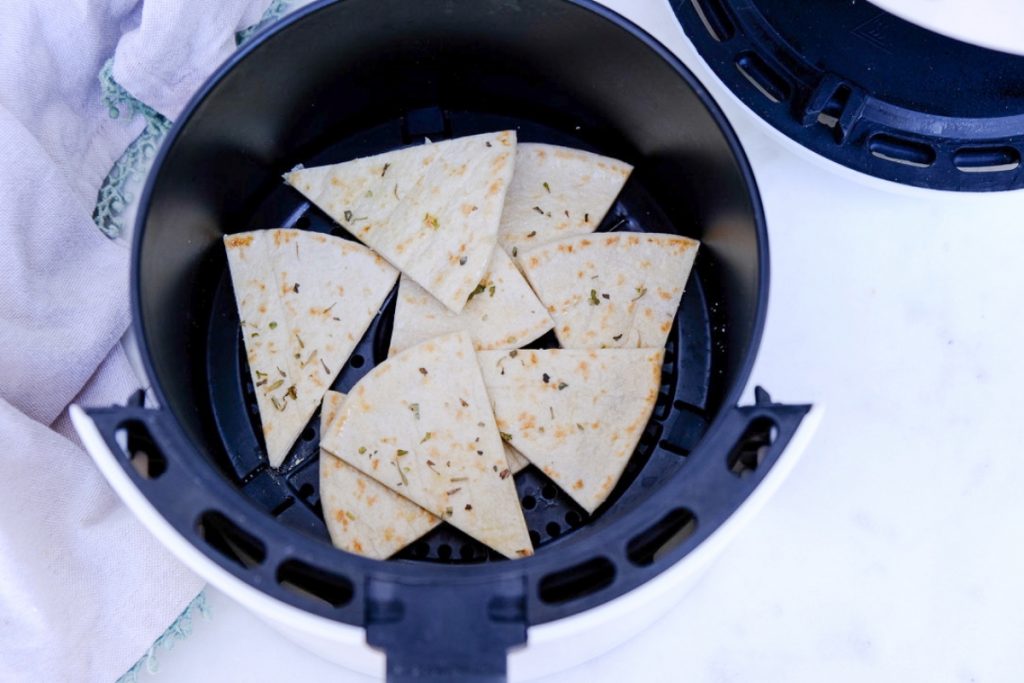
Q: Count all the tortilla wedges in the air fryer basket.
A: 8